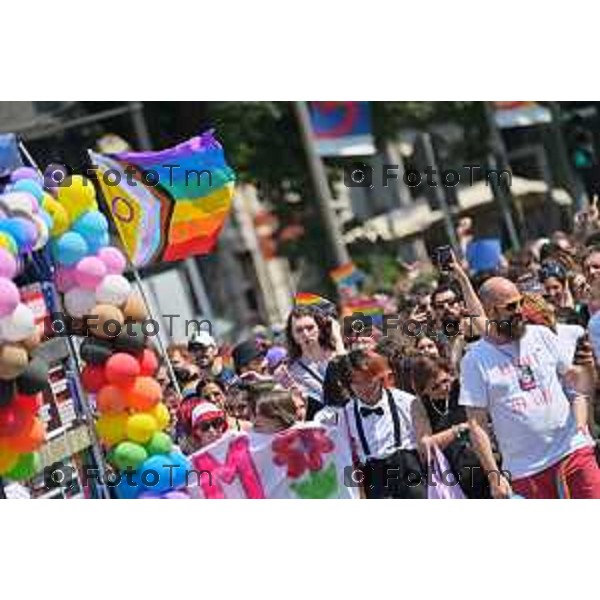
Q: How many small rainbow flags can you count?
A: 3